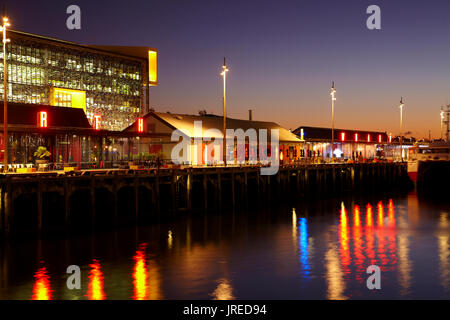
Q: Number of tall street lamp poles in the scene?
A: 5